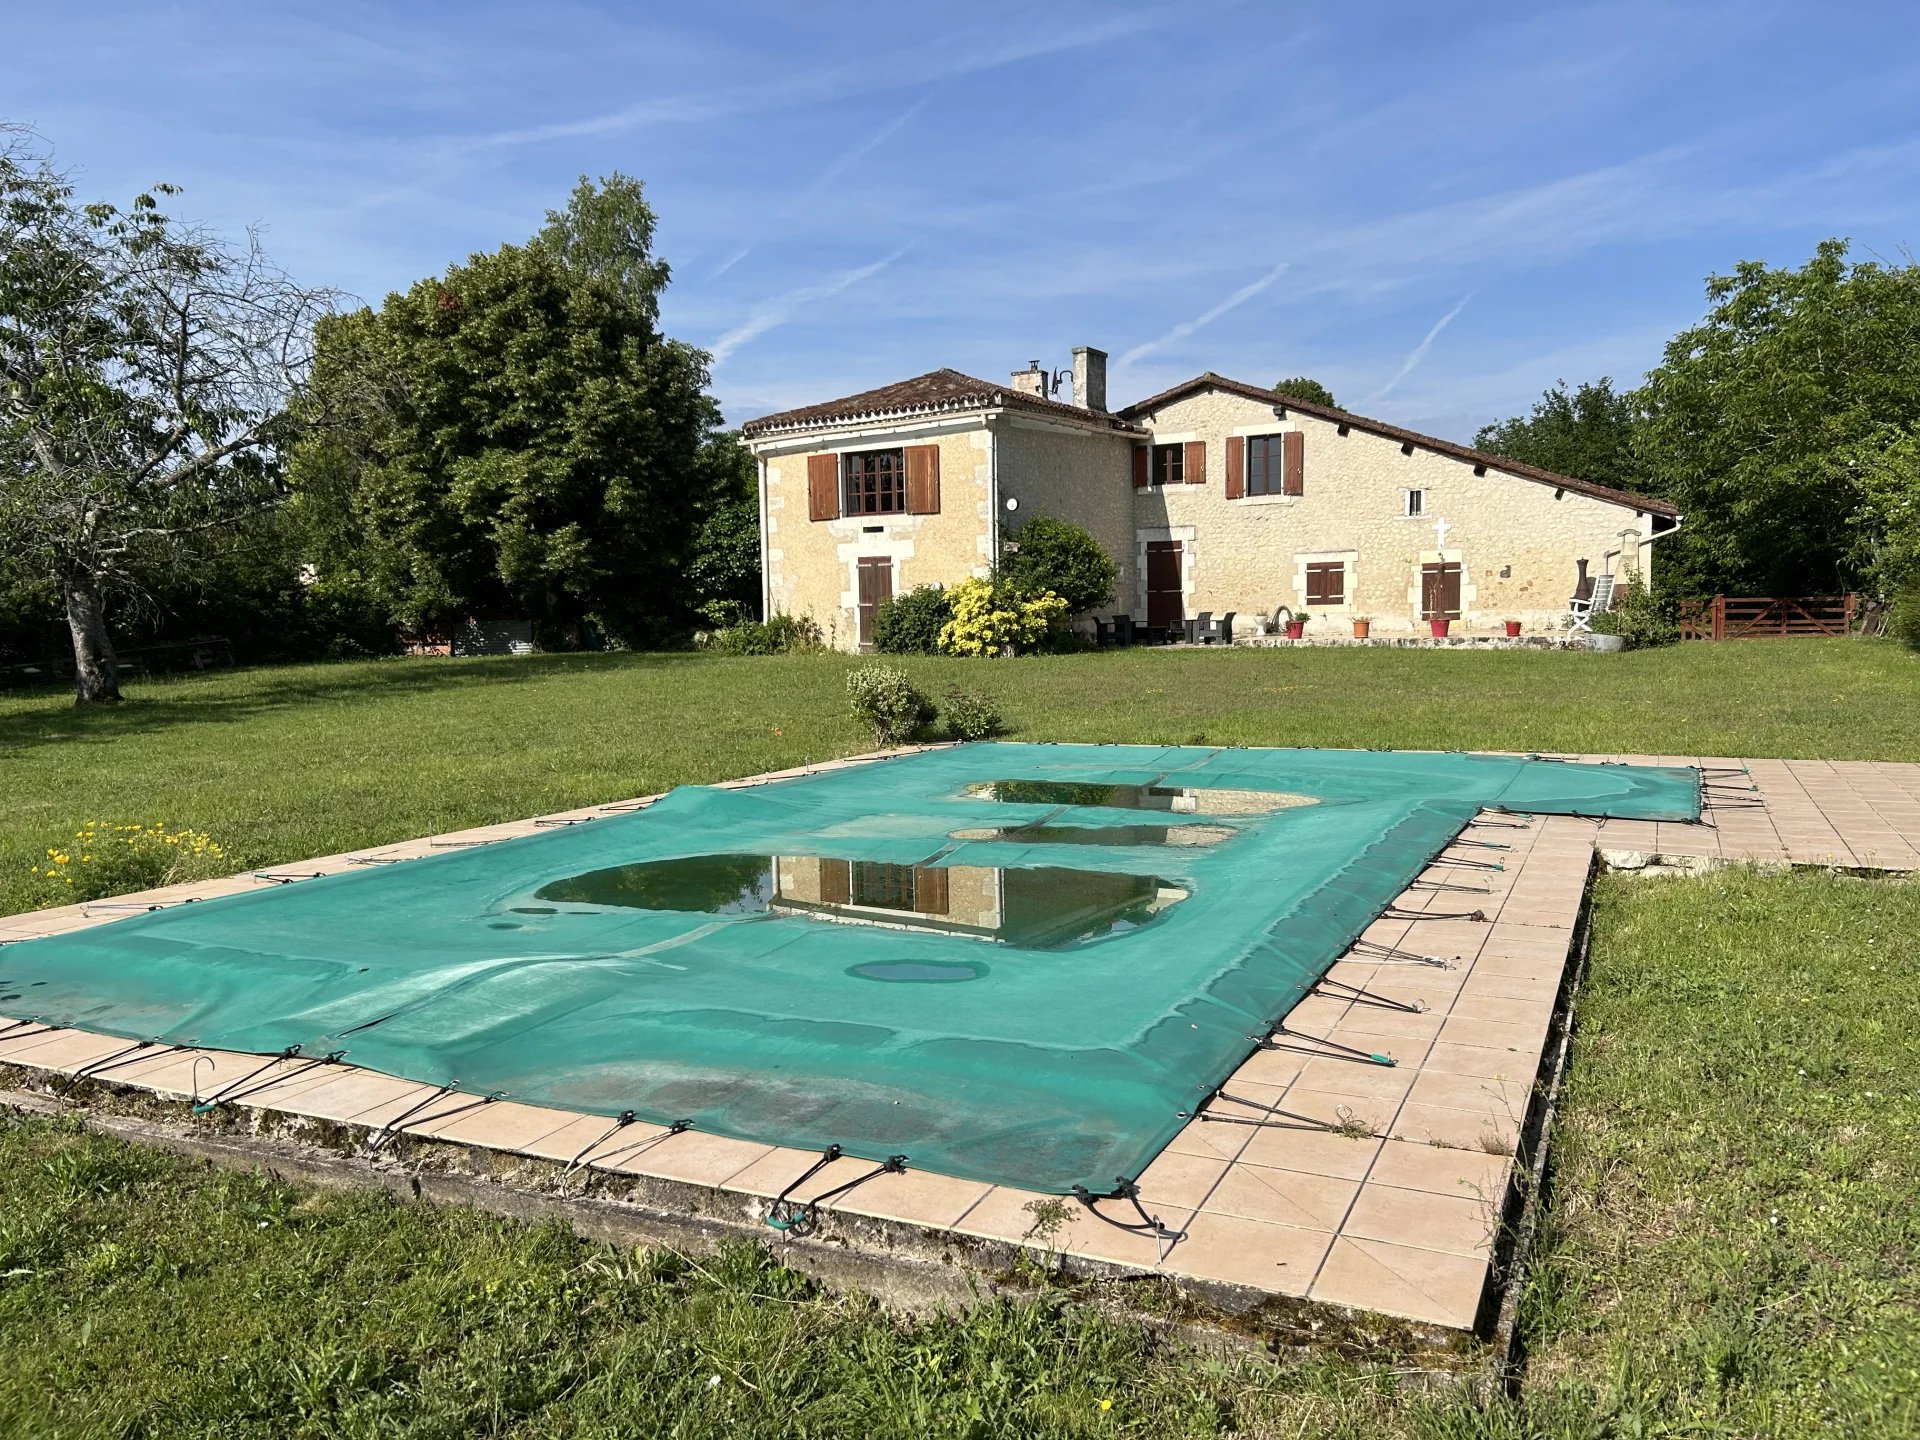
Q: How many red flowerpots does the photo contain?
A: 3